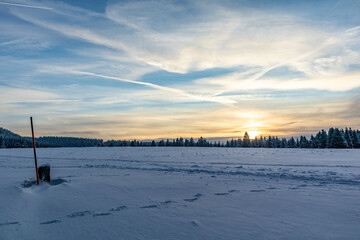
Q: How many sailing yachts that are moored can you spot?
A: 0